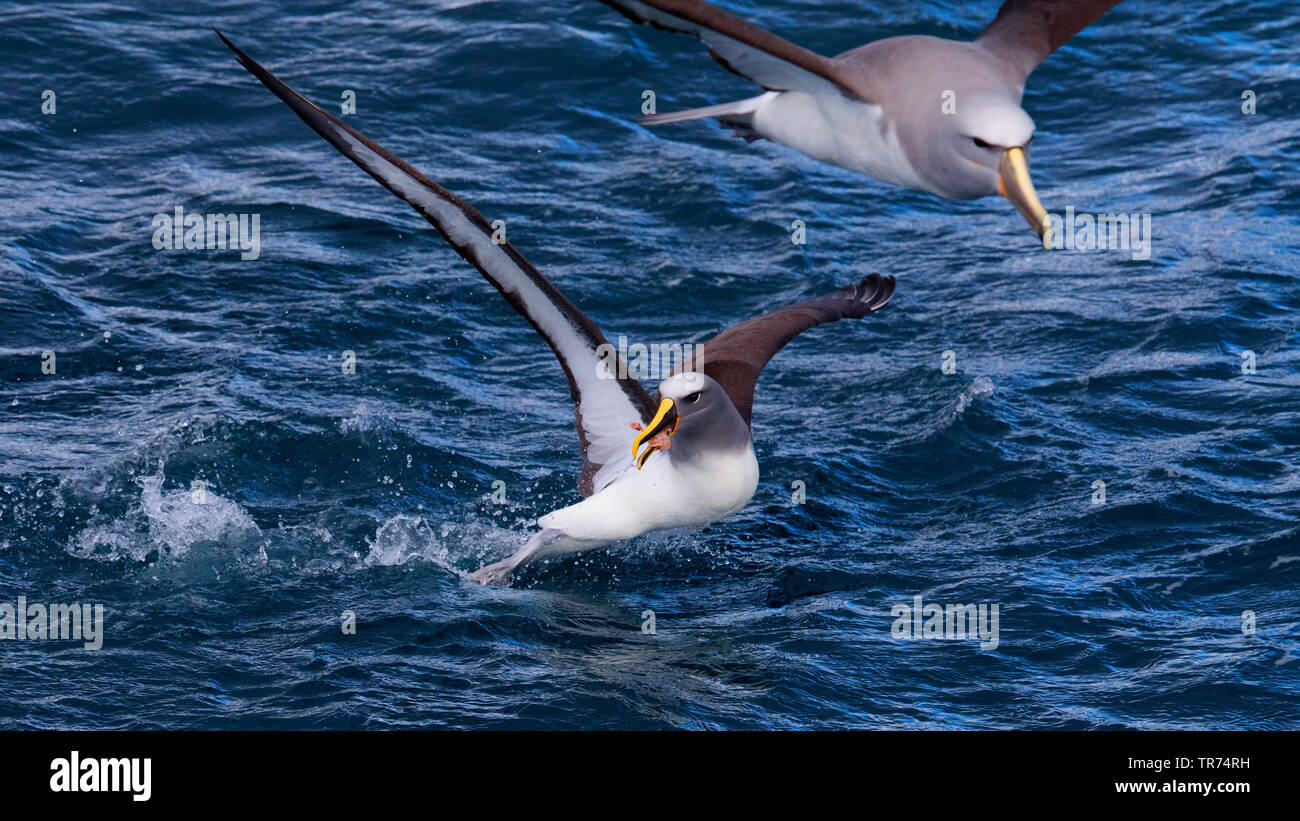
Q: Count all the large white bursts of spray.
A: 2